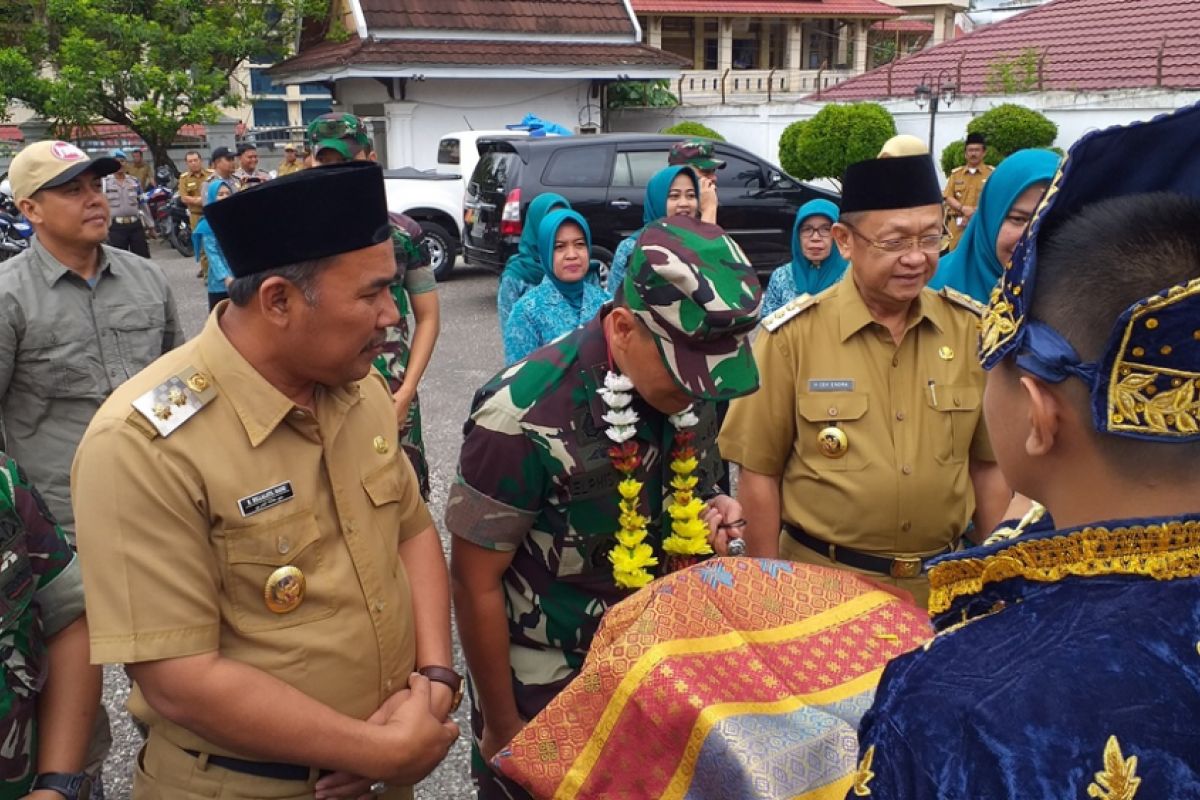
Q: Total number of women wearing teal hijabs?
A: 6